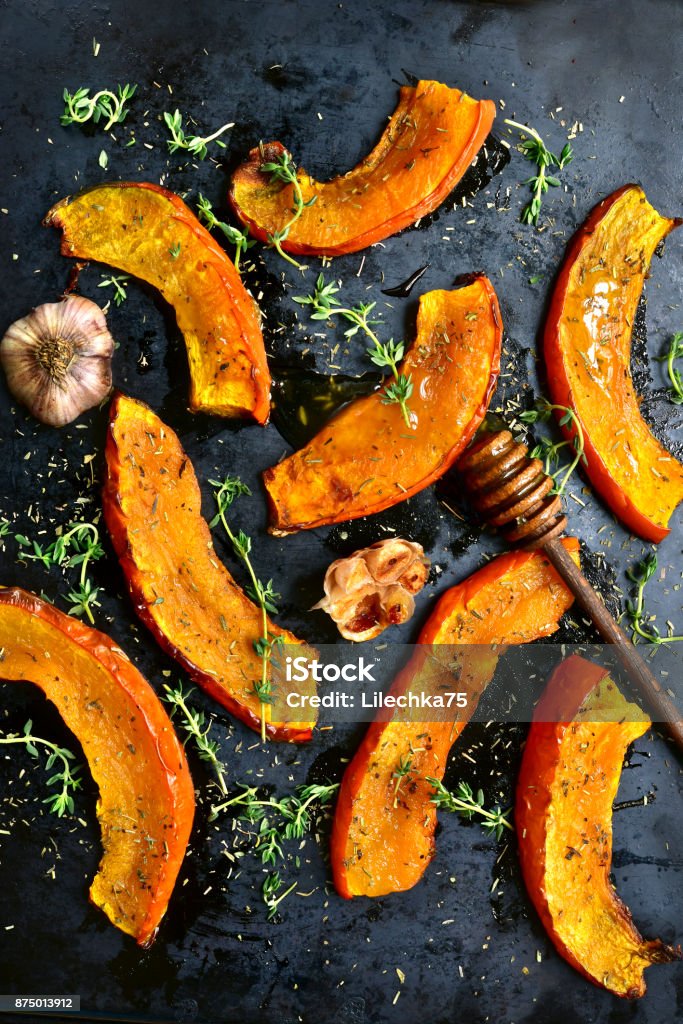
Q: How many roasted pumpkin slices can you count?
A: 8